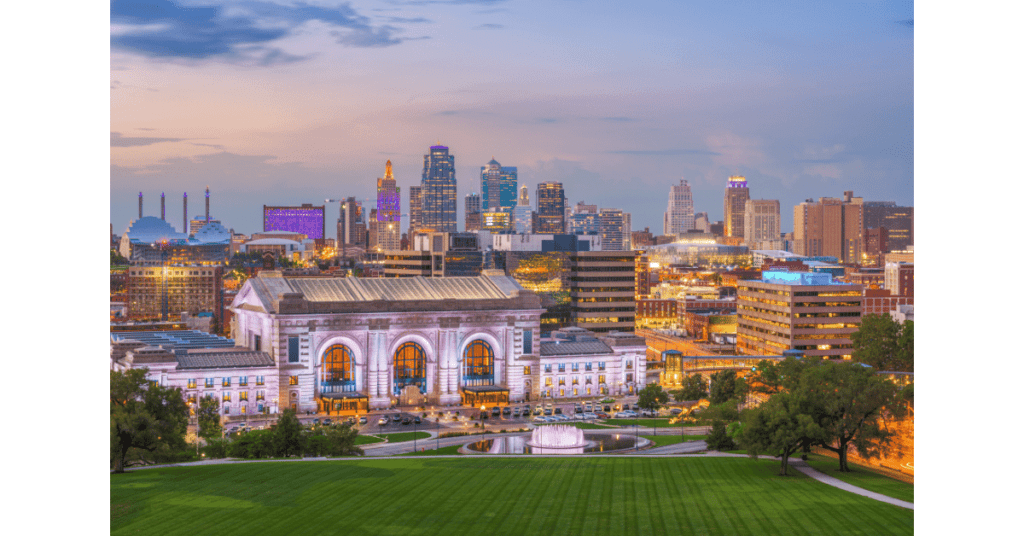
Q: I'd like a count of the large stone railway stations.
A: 1